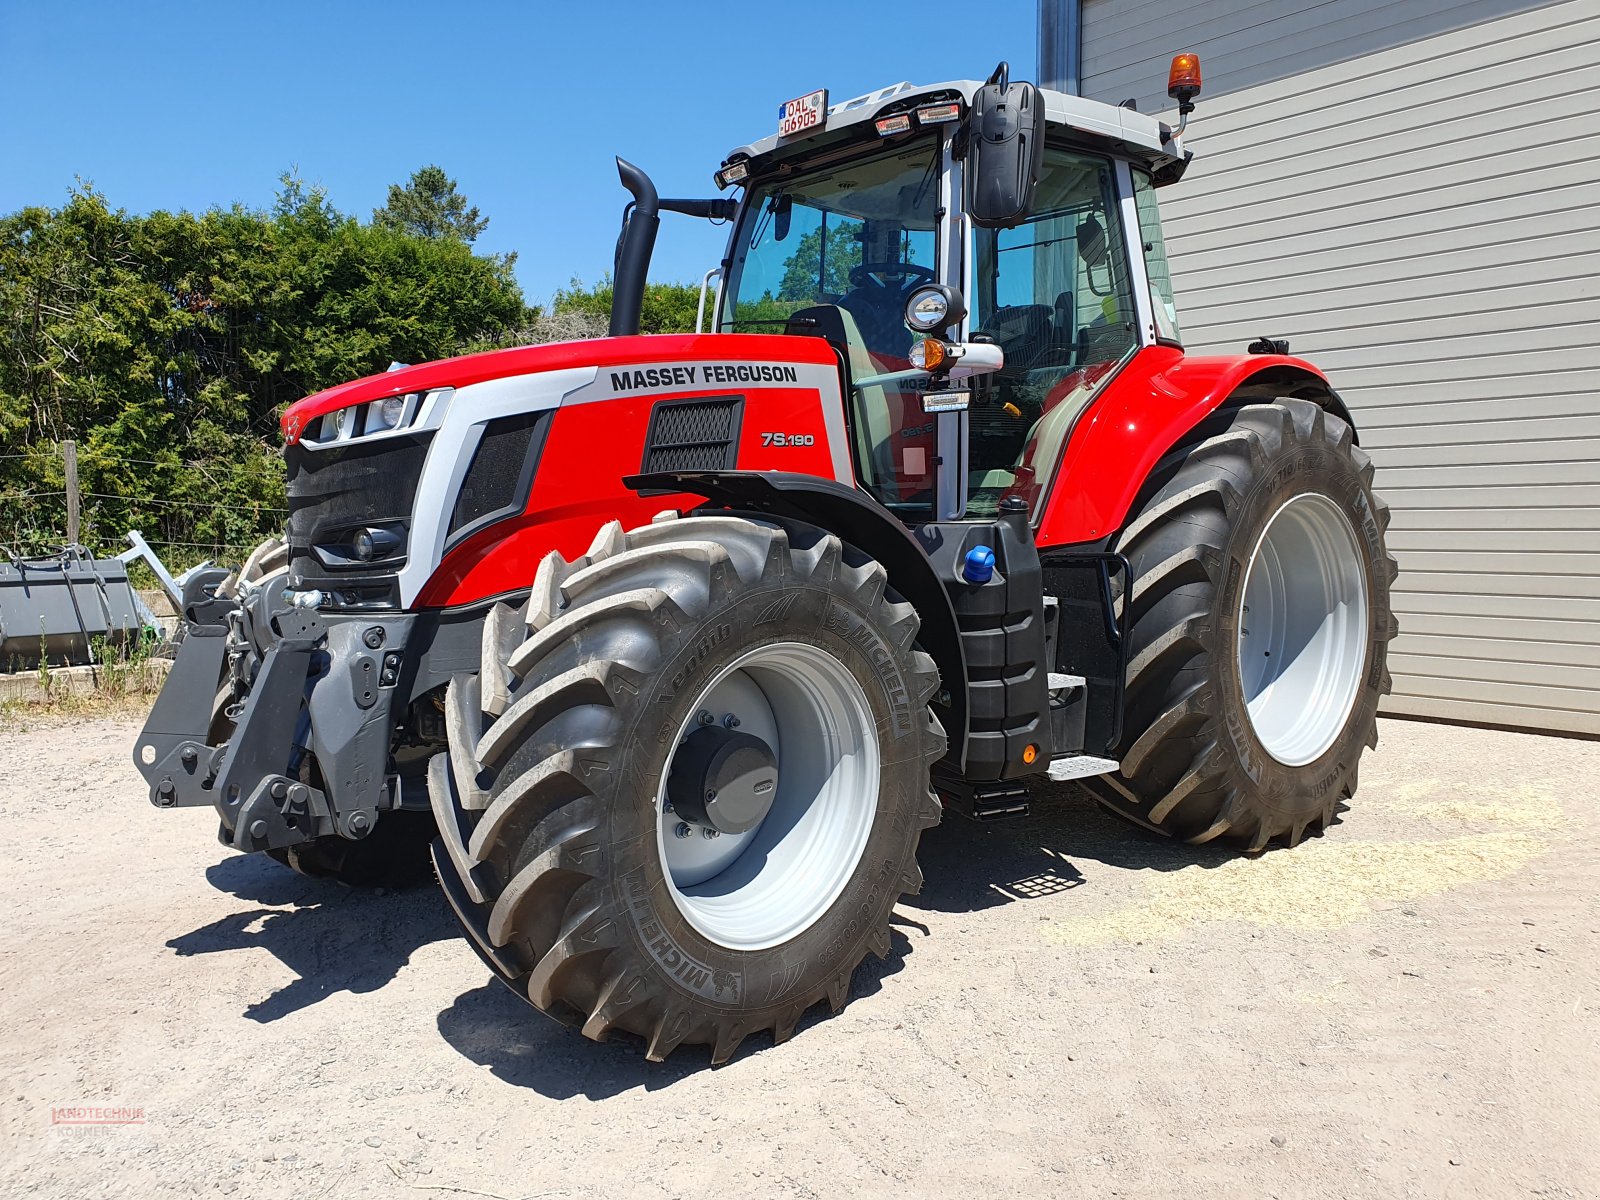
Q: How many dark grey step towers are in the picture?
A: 1